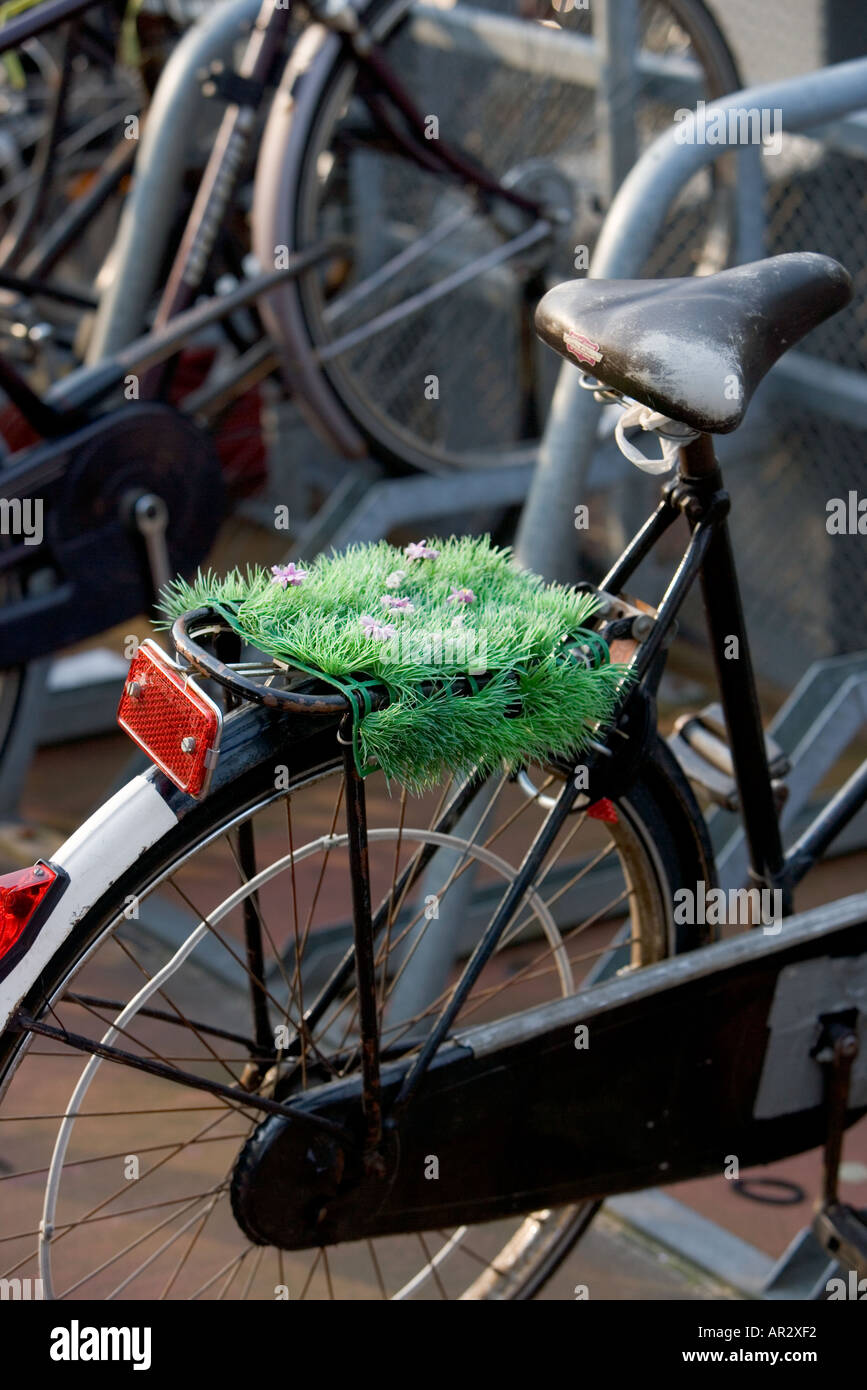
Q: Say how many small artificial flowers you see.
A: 7